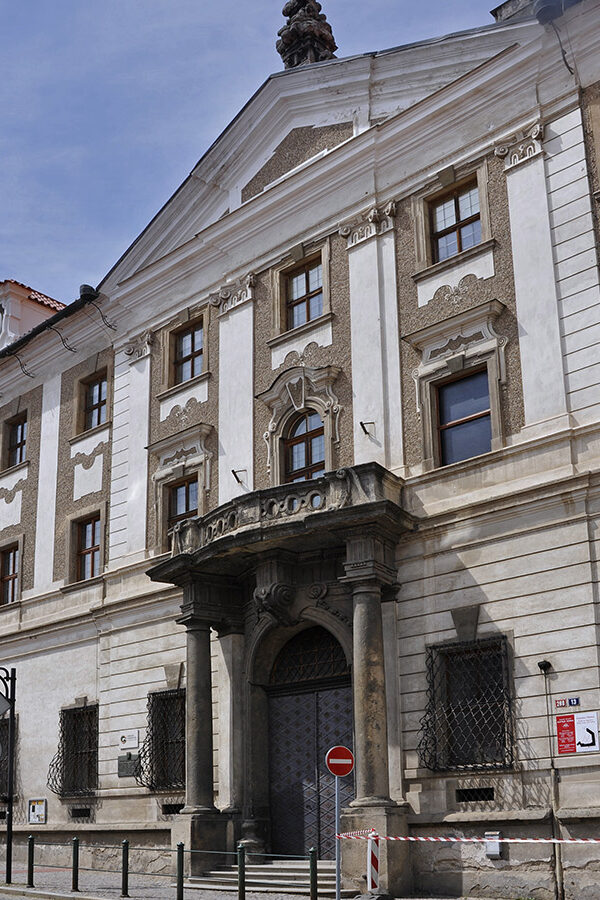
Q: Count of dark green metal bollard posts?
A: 6